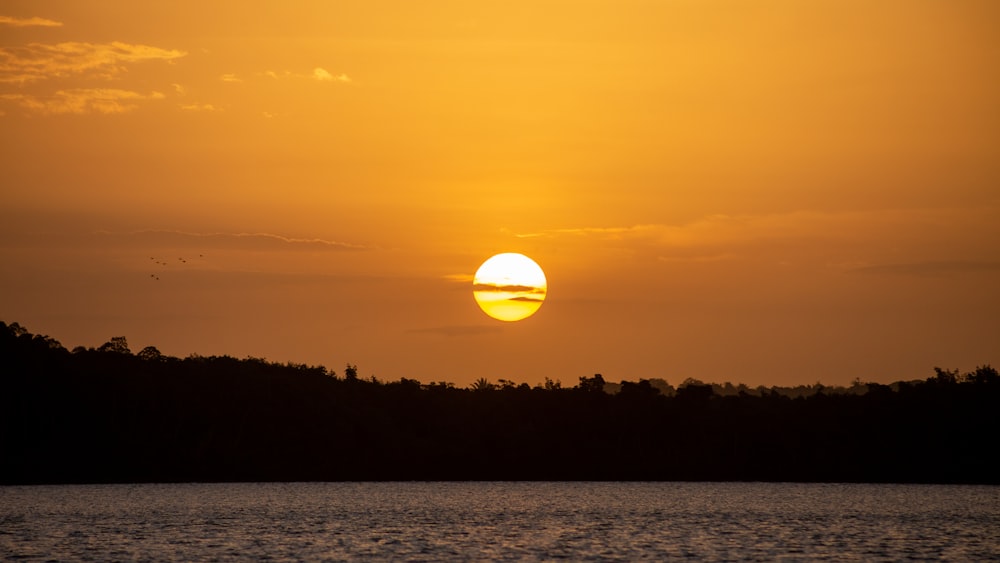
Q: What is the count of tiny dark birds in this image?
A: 8